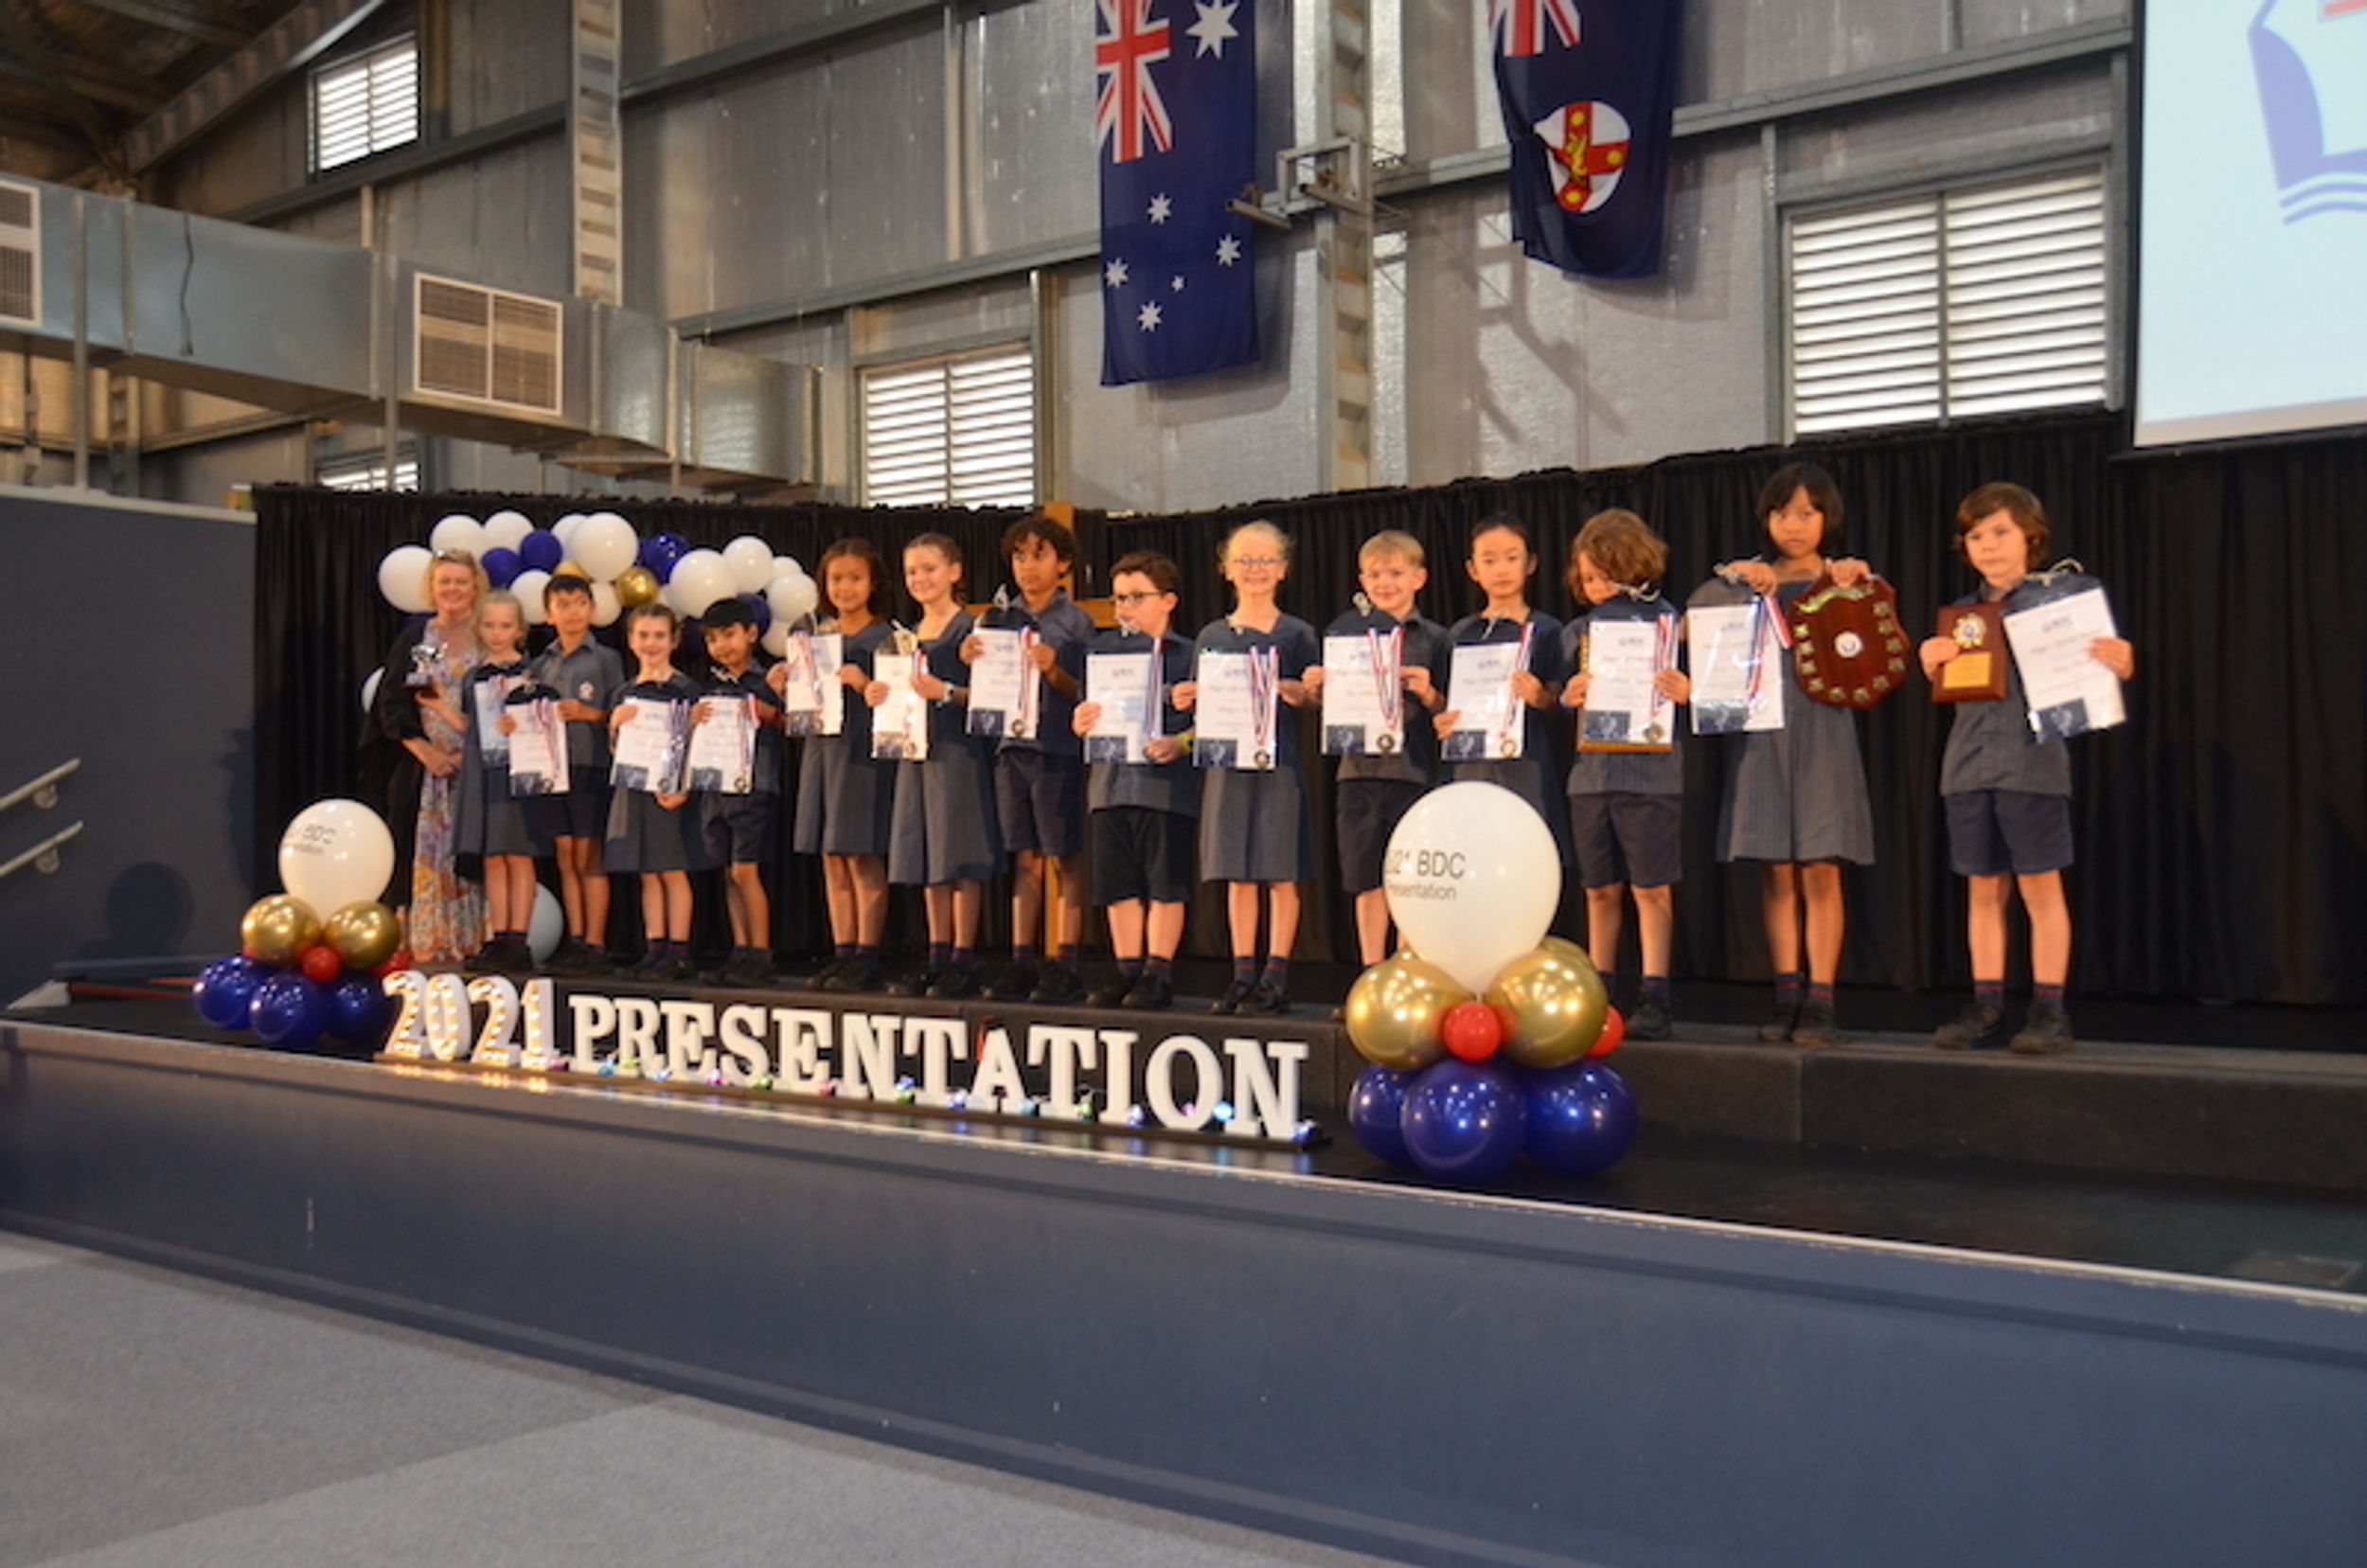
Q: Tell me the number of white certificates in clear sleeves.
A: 14